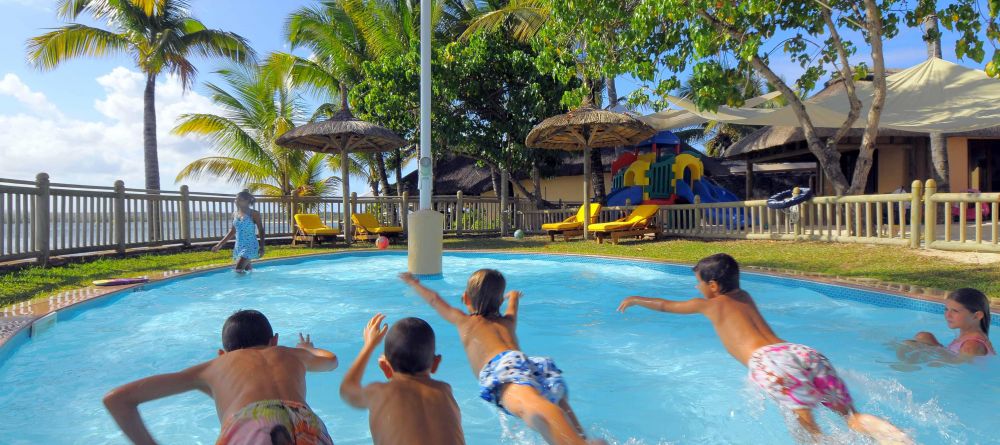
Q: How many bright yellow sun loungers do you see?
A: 4